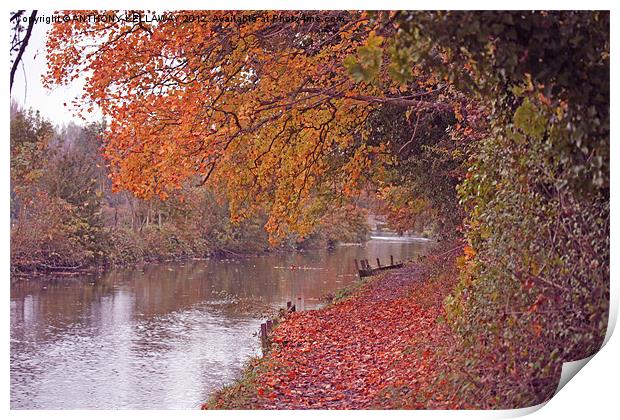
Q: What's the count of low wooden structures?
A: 2